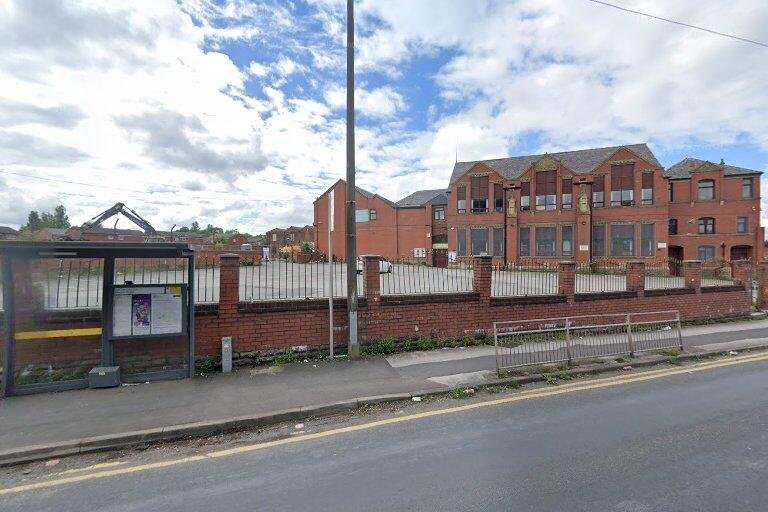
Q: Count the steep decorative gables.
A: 3